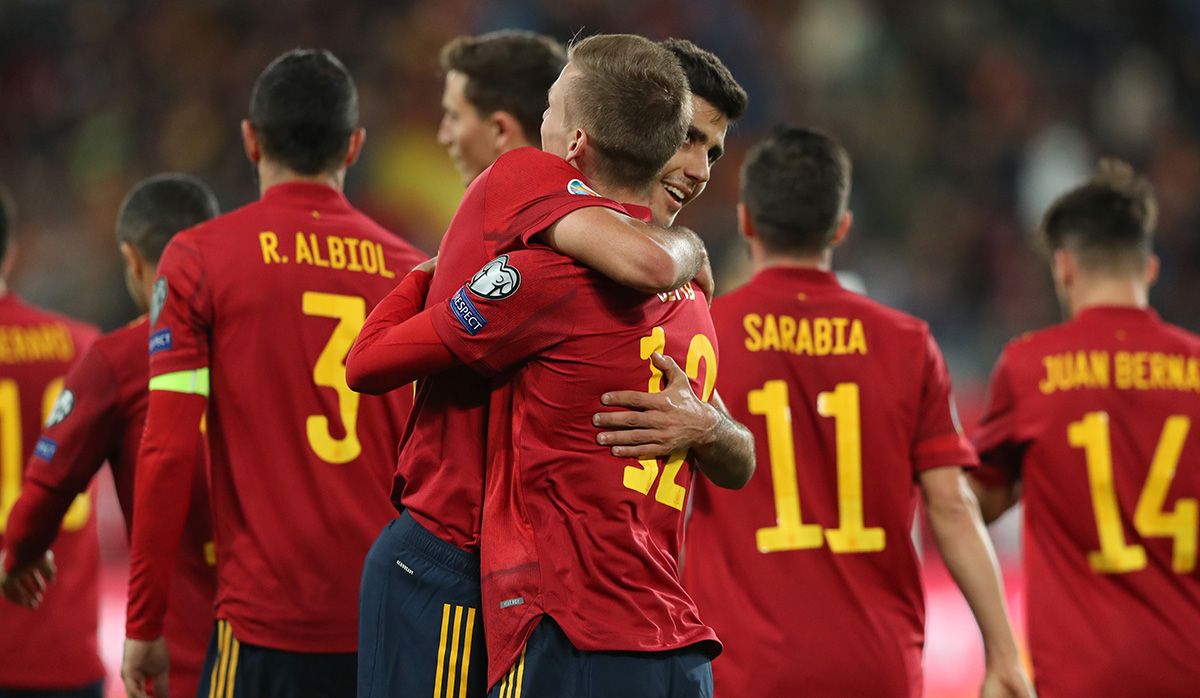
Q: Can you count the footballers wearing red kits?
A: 8